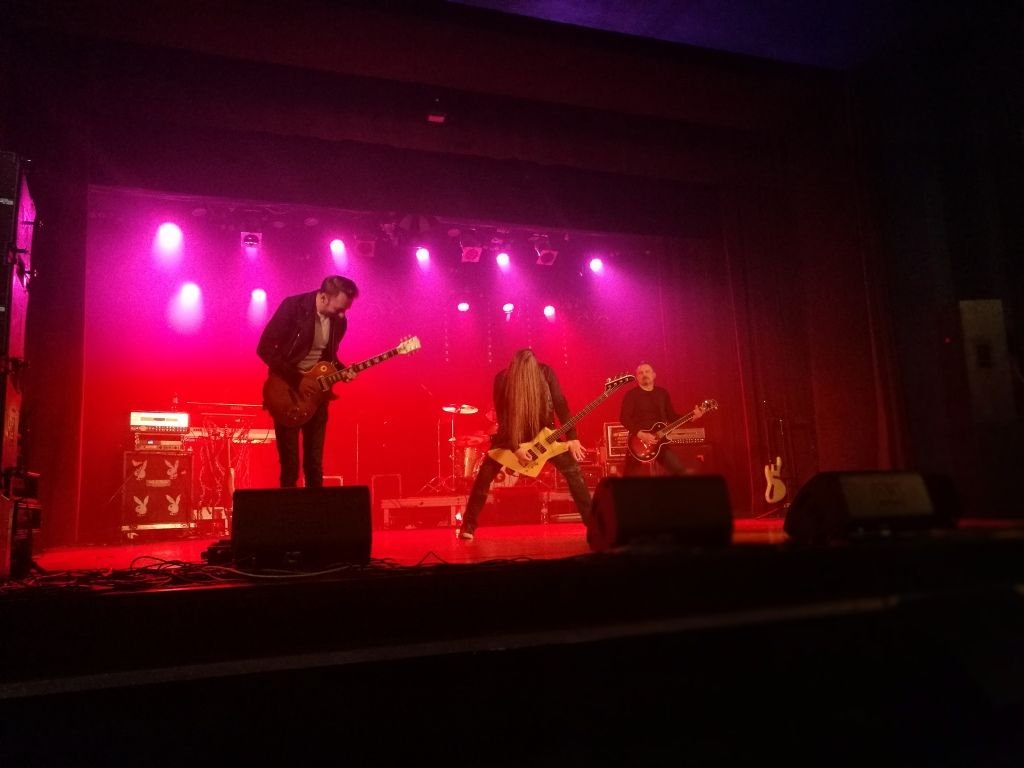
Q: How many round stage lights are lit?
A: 10